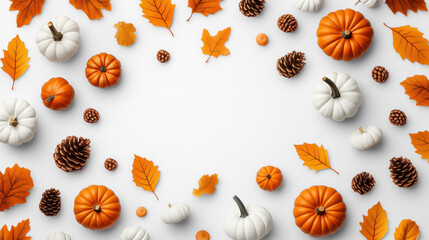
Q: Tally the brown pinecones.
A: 12